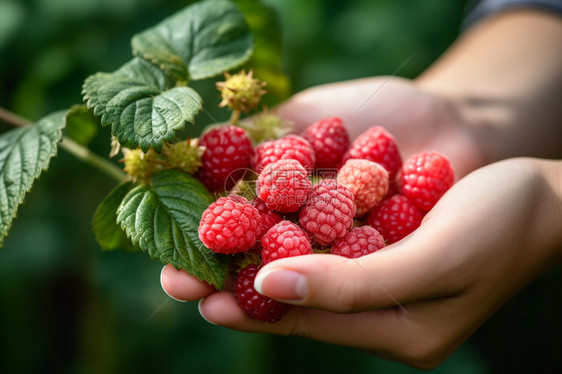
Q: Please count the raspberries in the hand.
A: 14